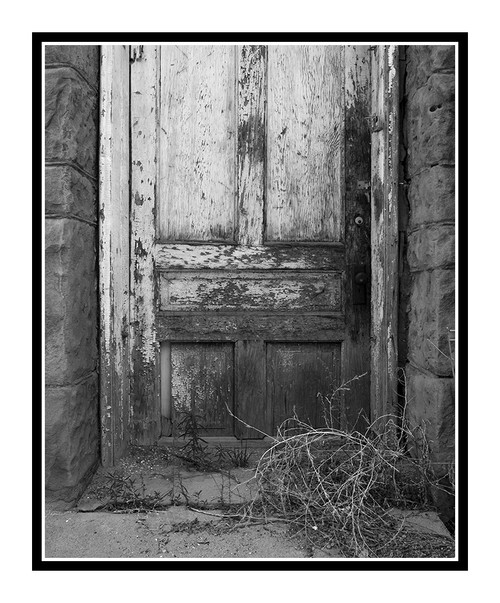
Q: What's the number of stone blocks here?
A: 11